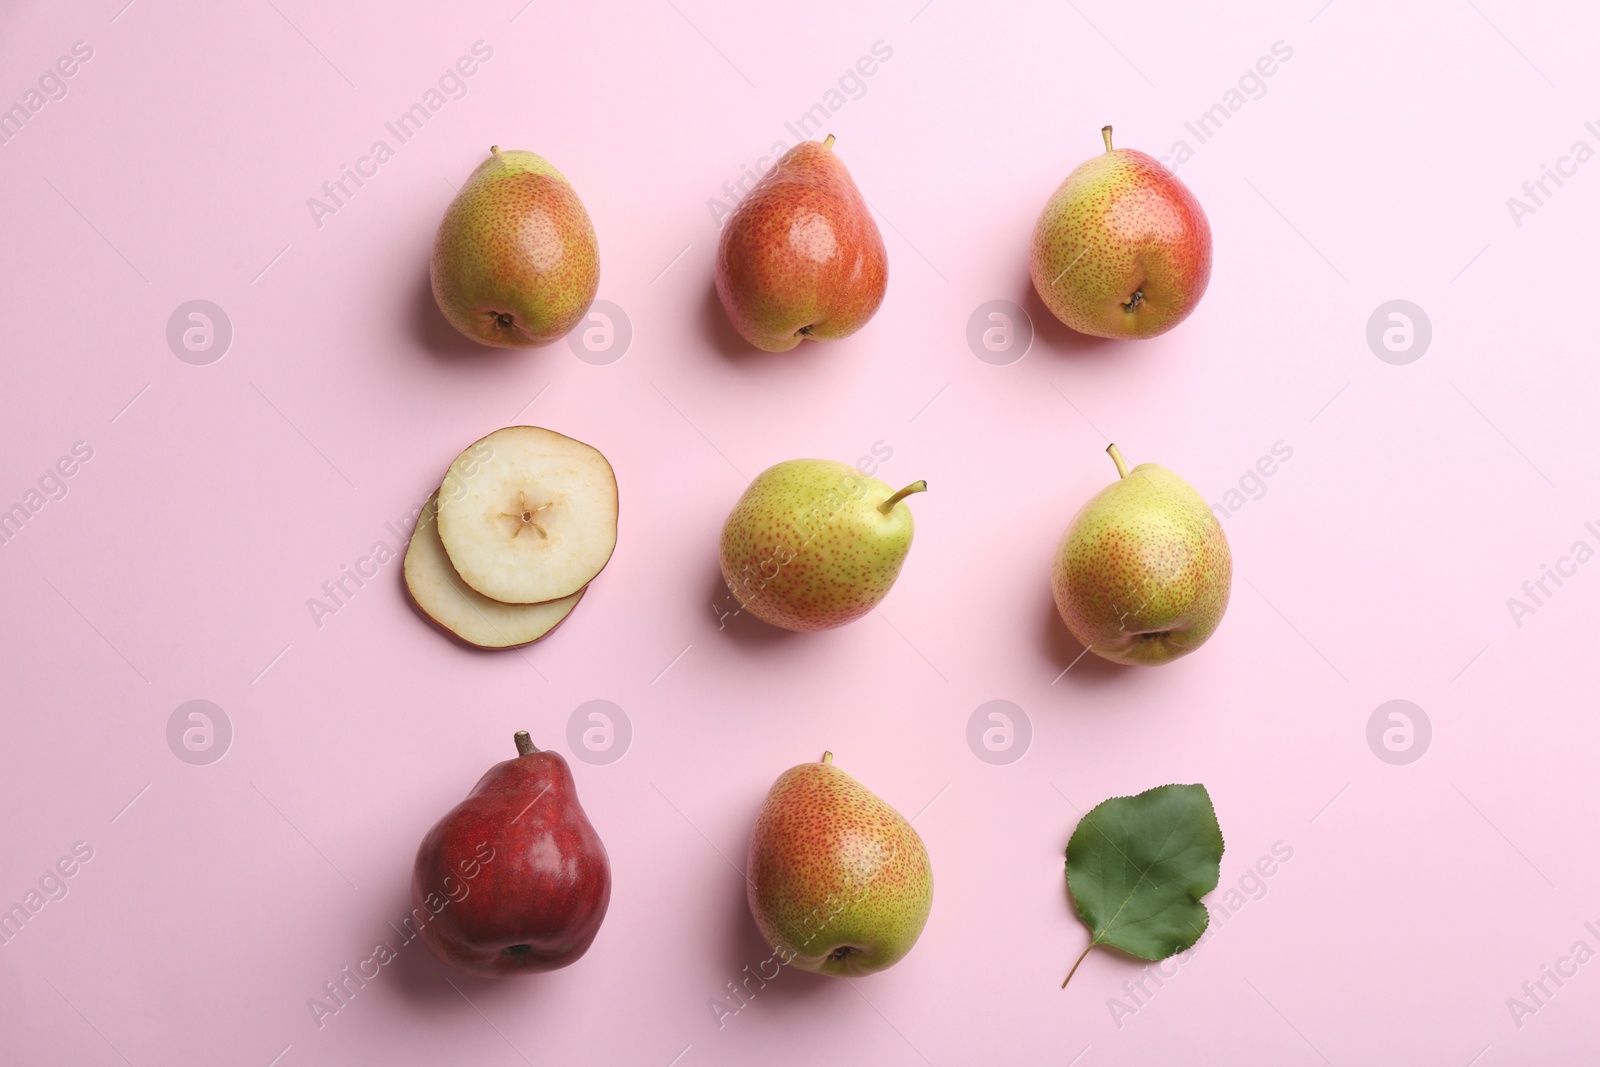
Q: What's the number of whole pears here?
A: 7